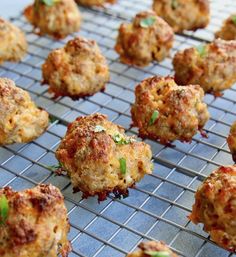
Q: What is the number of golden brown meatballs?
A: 15